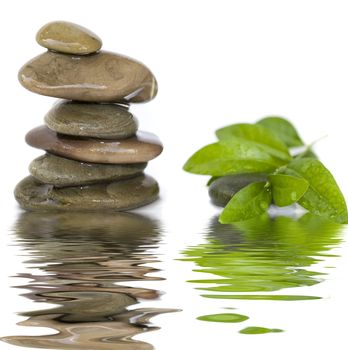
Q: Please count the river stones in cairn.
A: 6